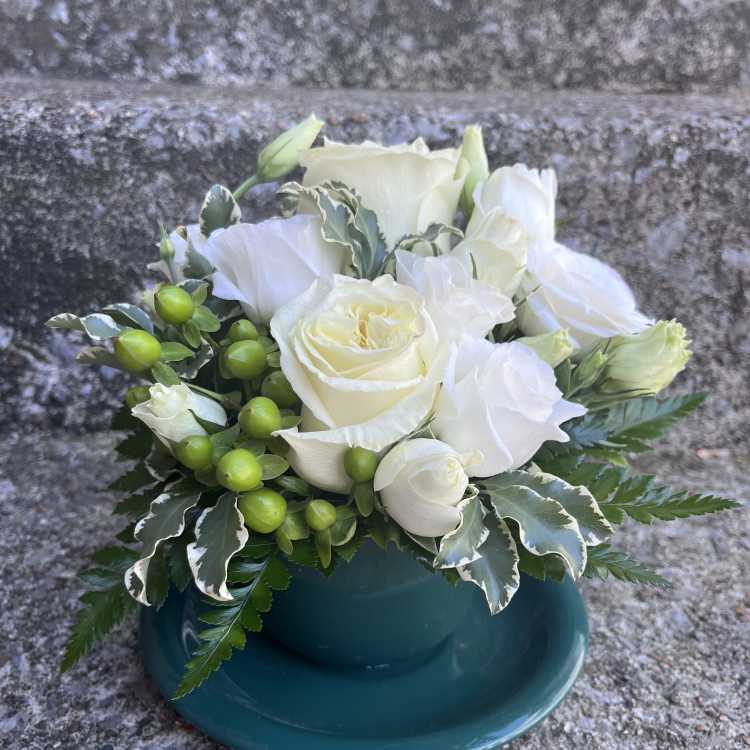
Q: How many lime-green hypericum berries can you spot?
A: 12